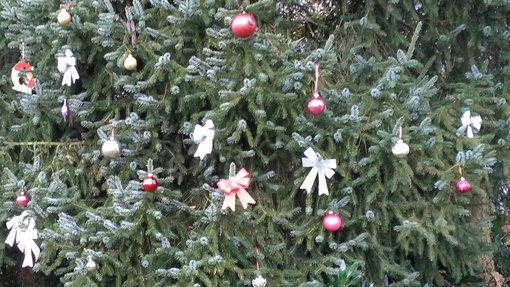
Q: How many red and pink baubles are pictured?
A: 6